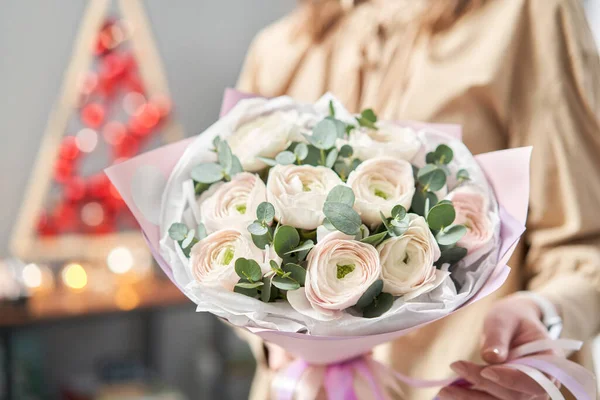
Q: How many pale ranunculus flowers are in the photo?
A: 9